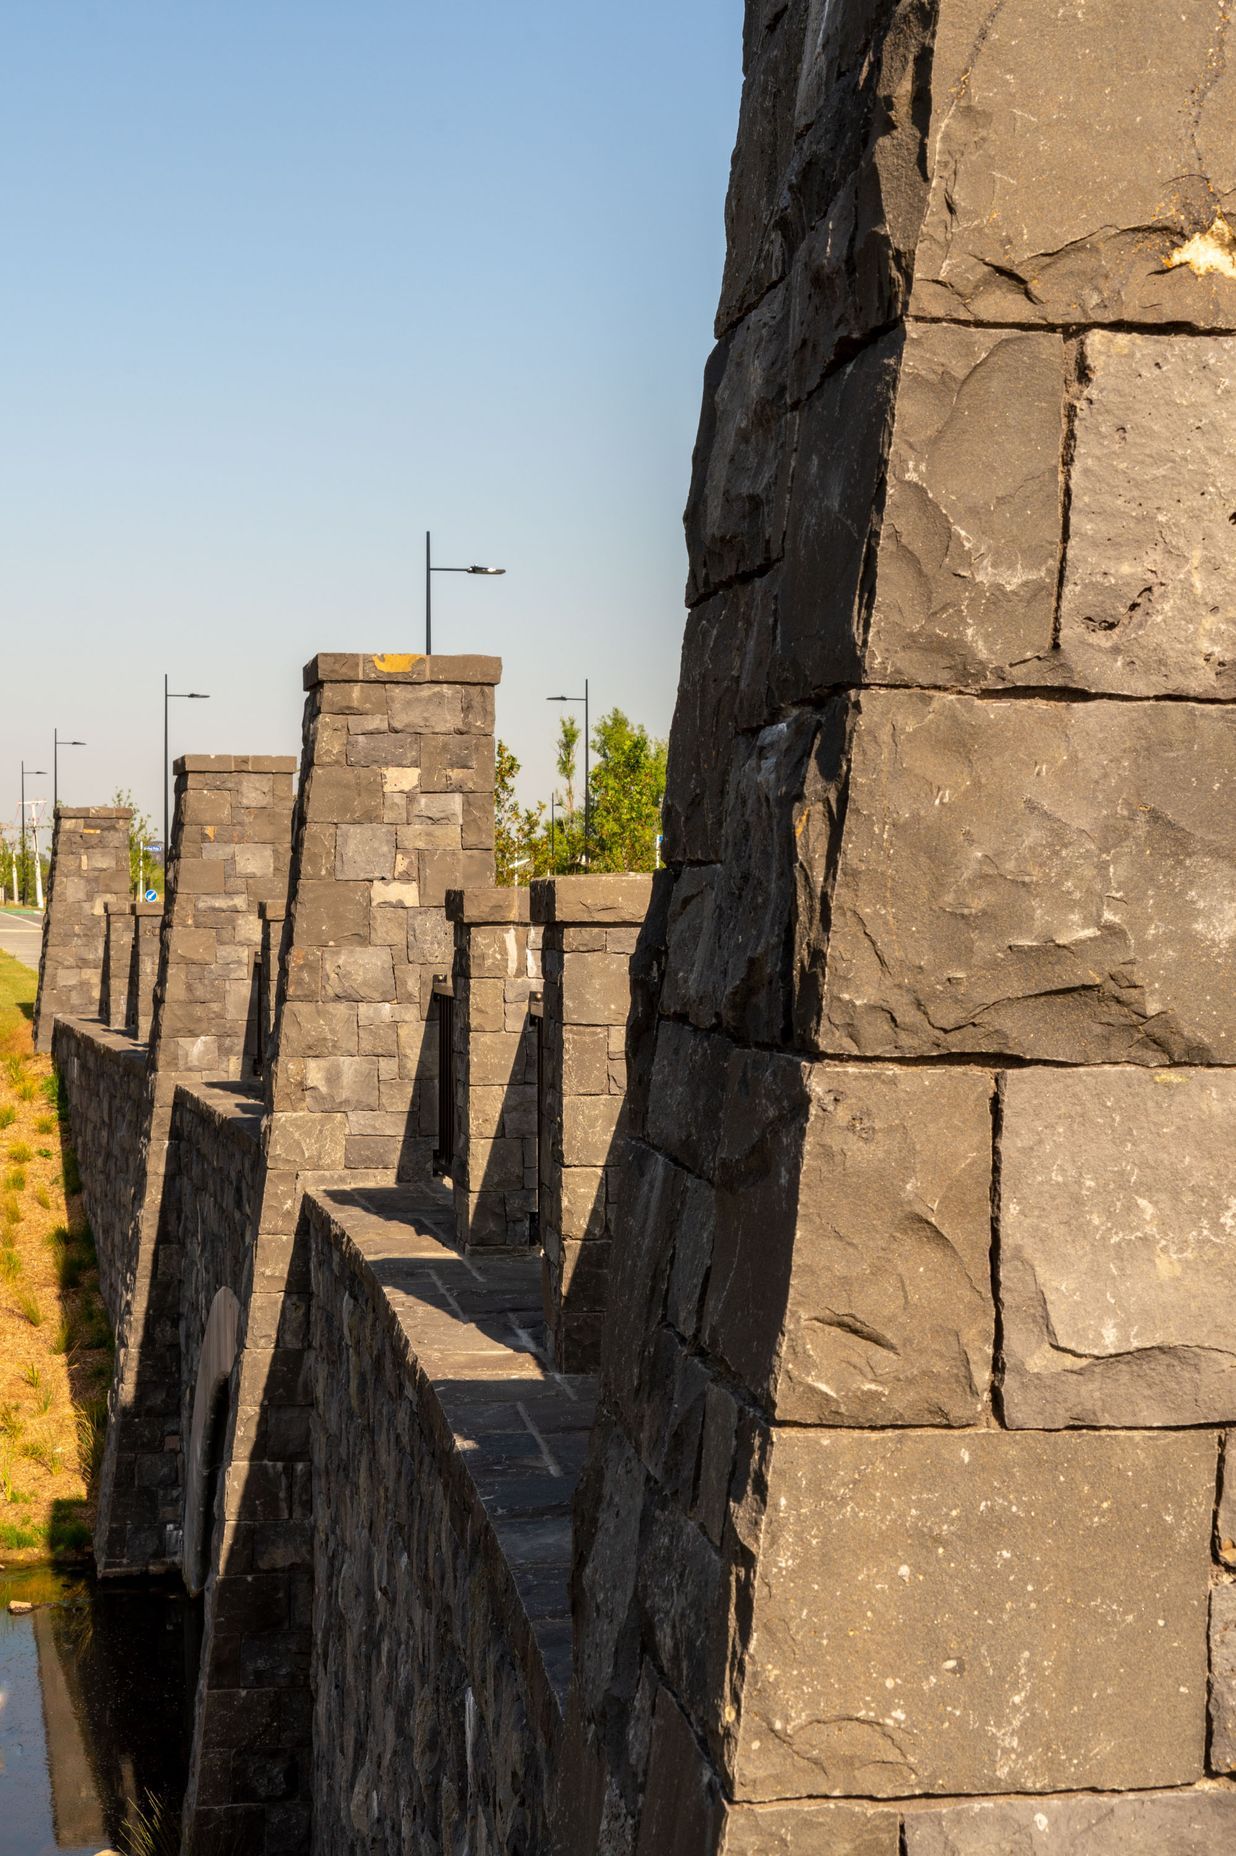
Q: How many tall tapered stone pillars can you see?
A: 4